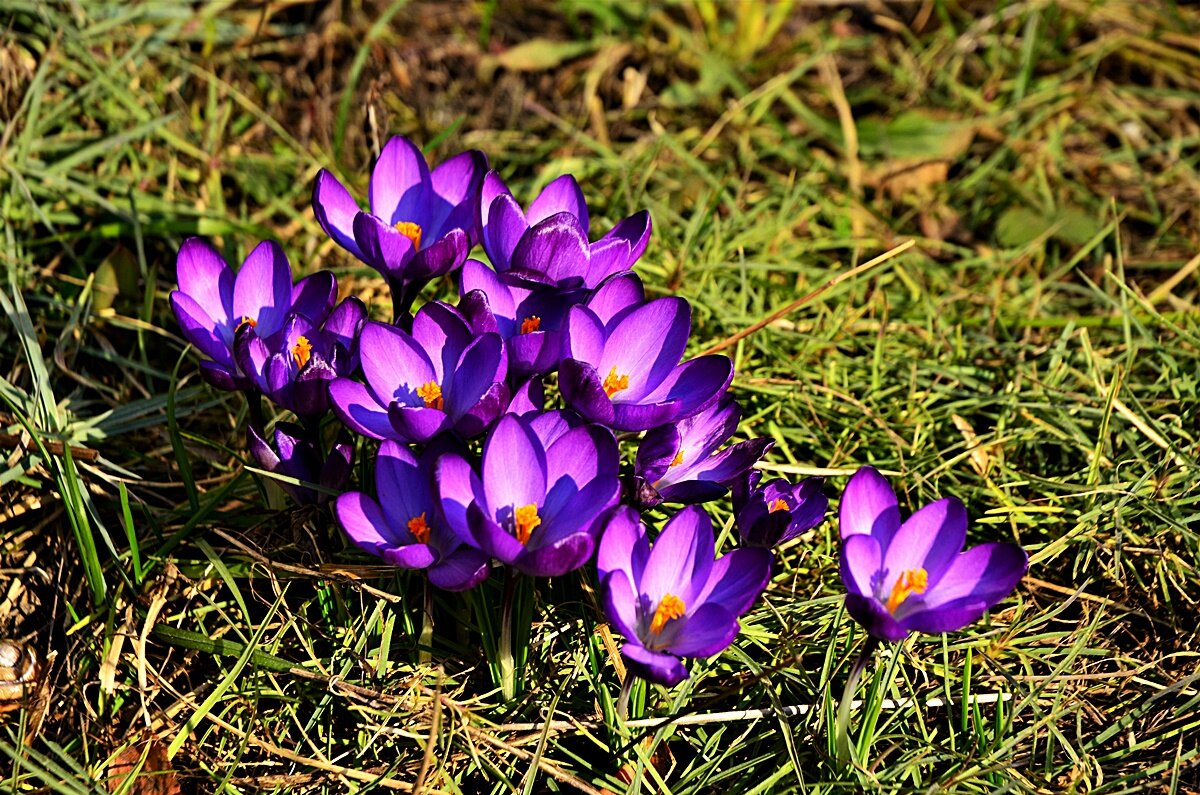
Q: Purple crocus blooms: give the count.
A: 14